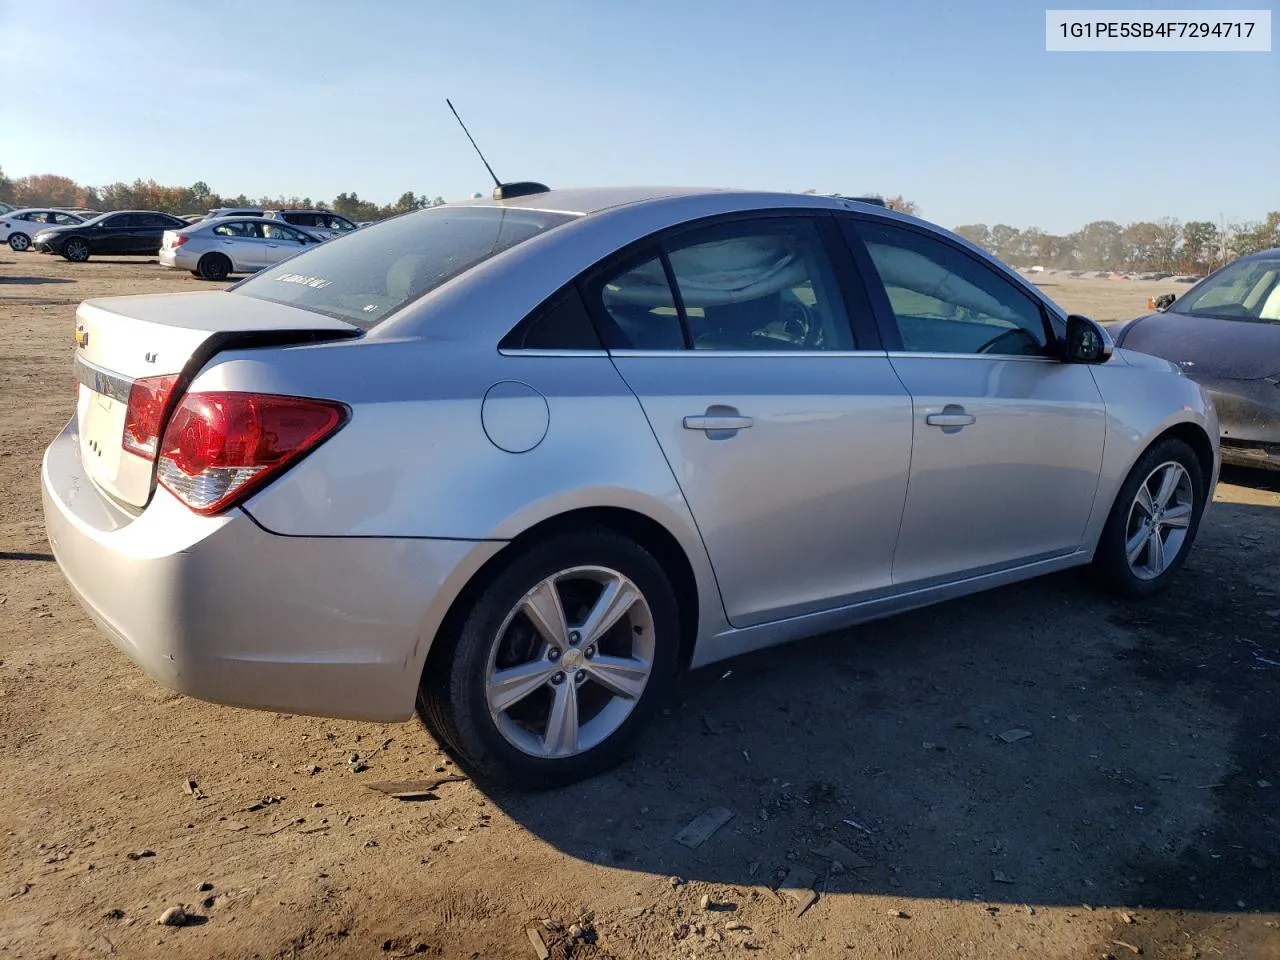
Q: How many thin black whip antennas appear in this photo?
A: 1